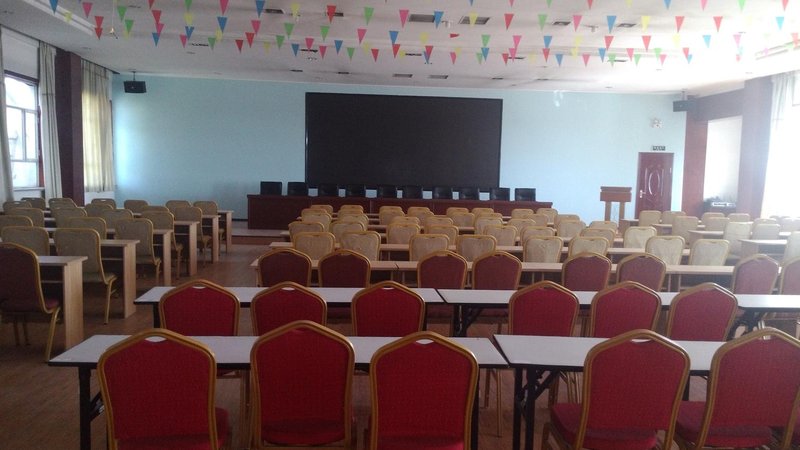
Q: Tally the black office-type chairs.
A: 10